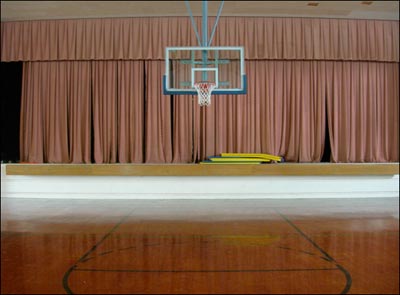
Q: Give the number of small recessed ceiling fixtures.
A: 2